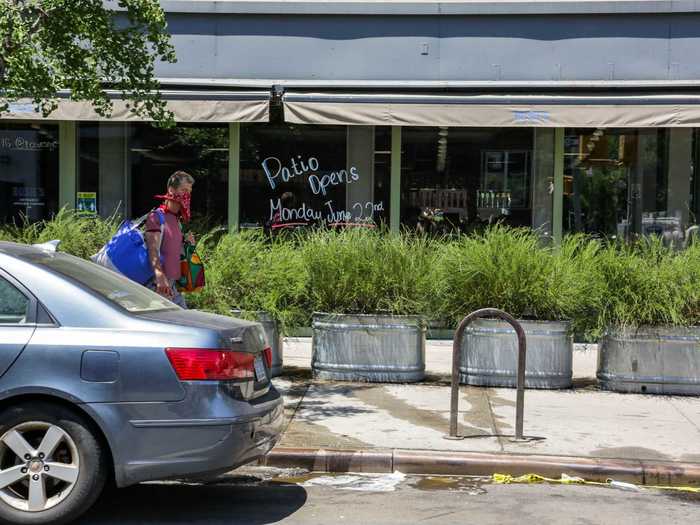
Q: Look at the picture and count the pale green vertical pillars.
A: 4